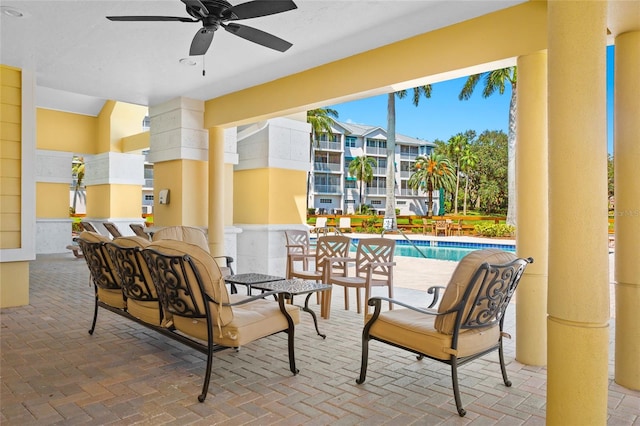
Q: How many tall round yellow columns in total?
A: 4